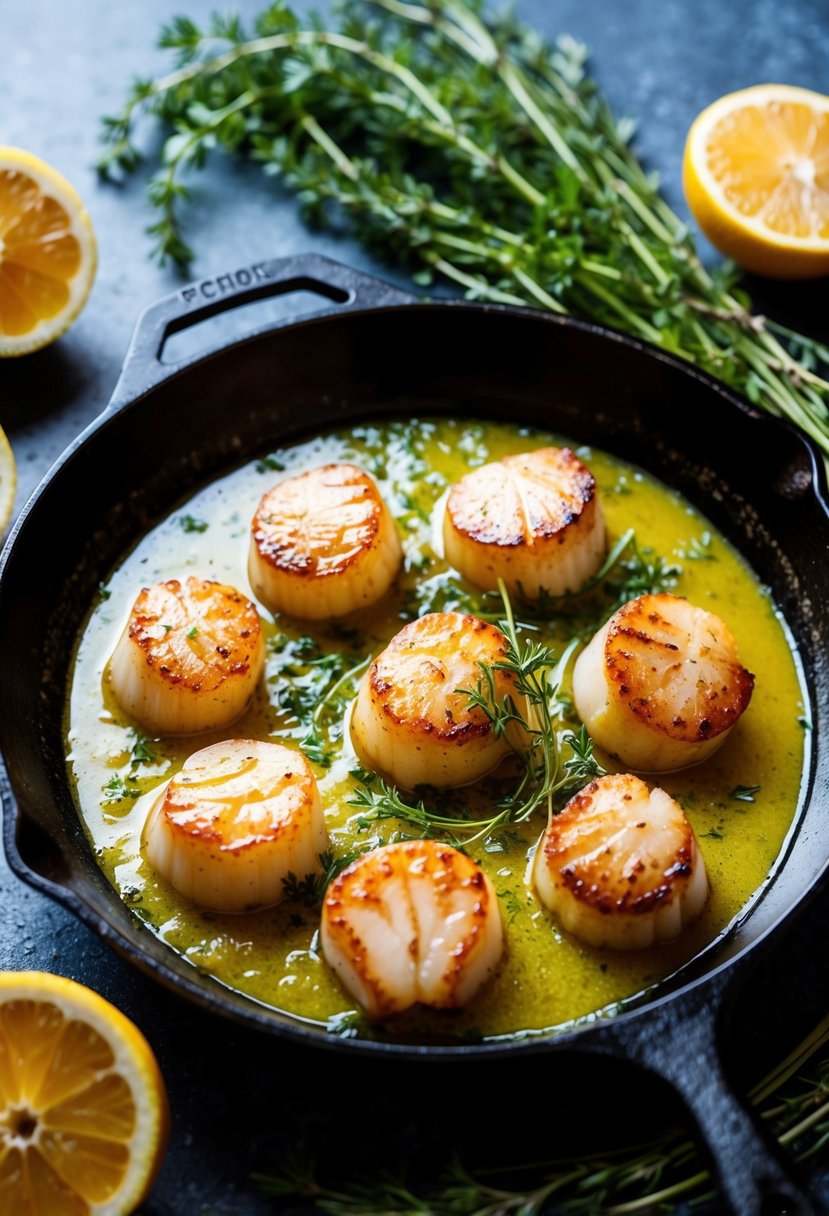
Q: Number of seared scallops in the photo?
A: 8